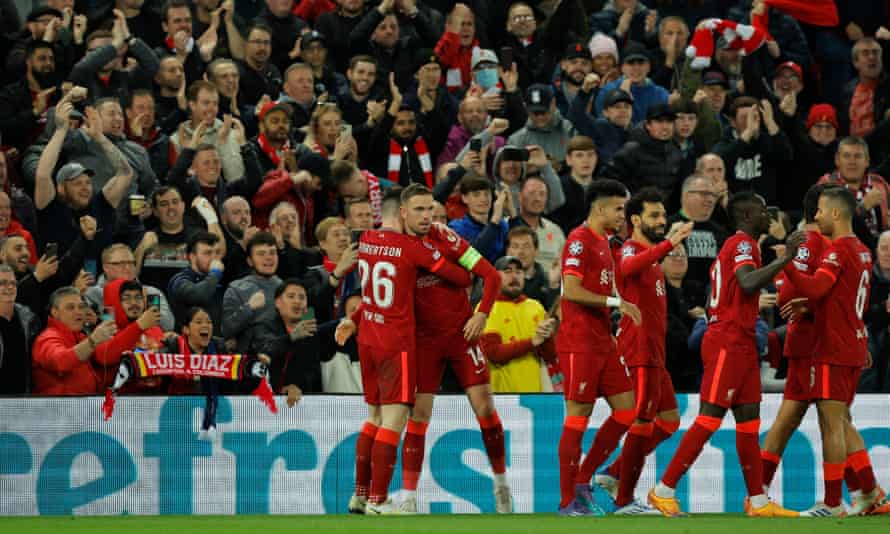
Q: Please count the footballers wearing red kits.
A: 7